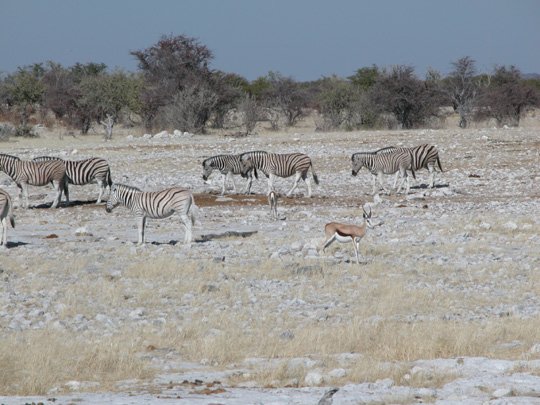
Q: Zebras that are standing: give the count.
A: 8